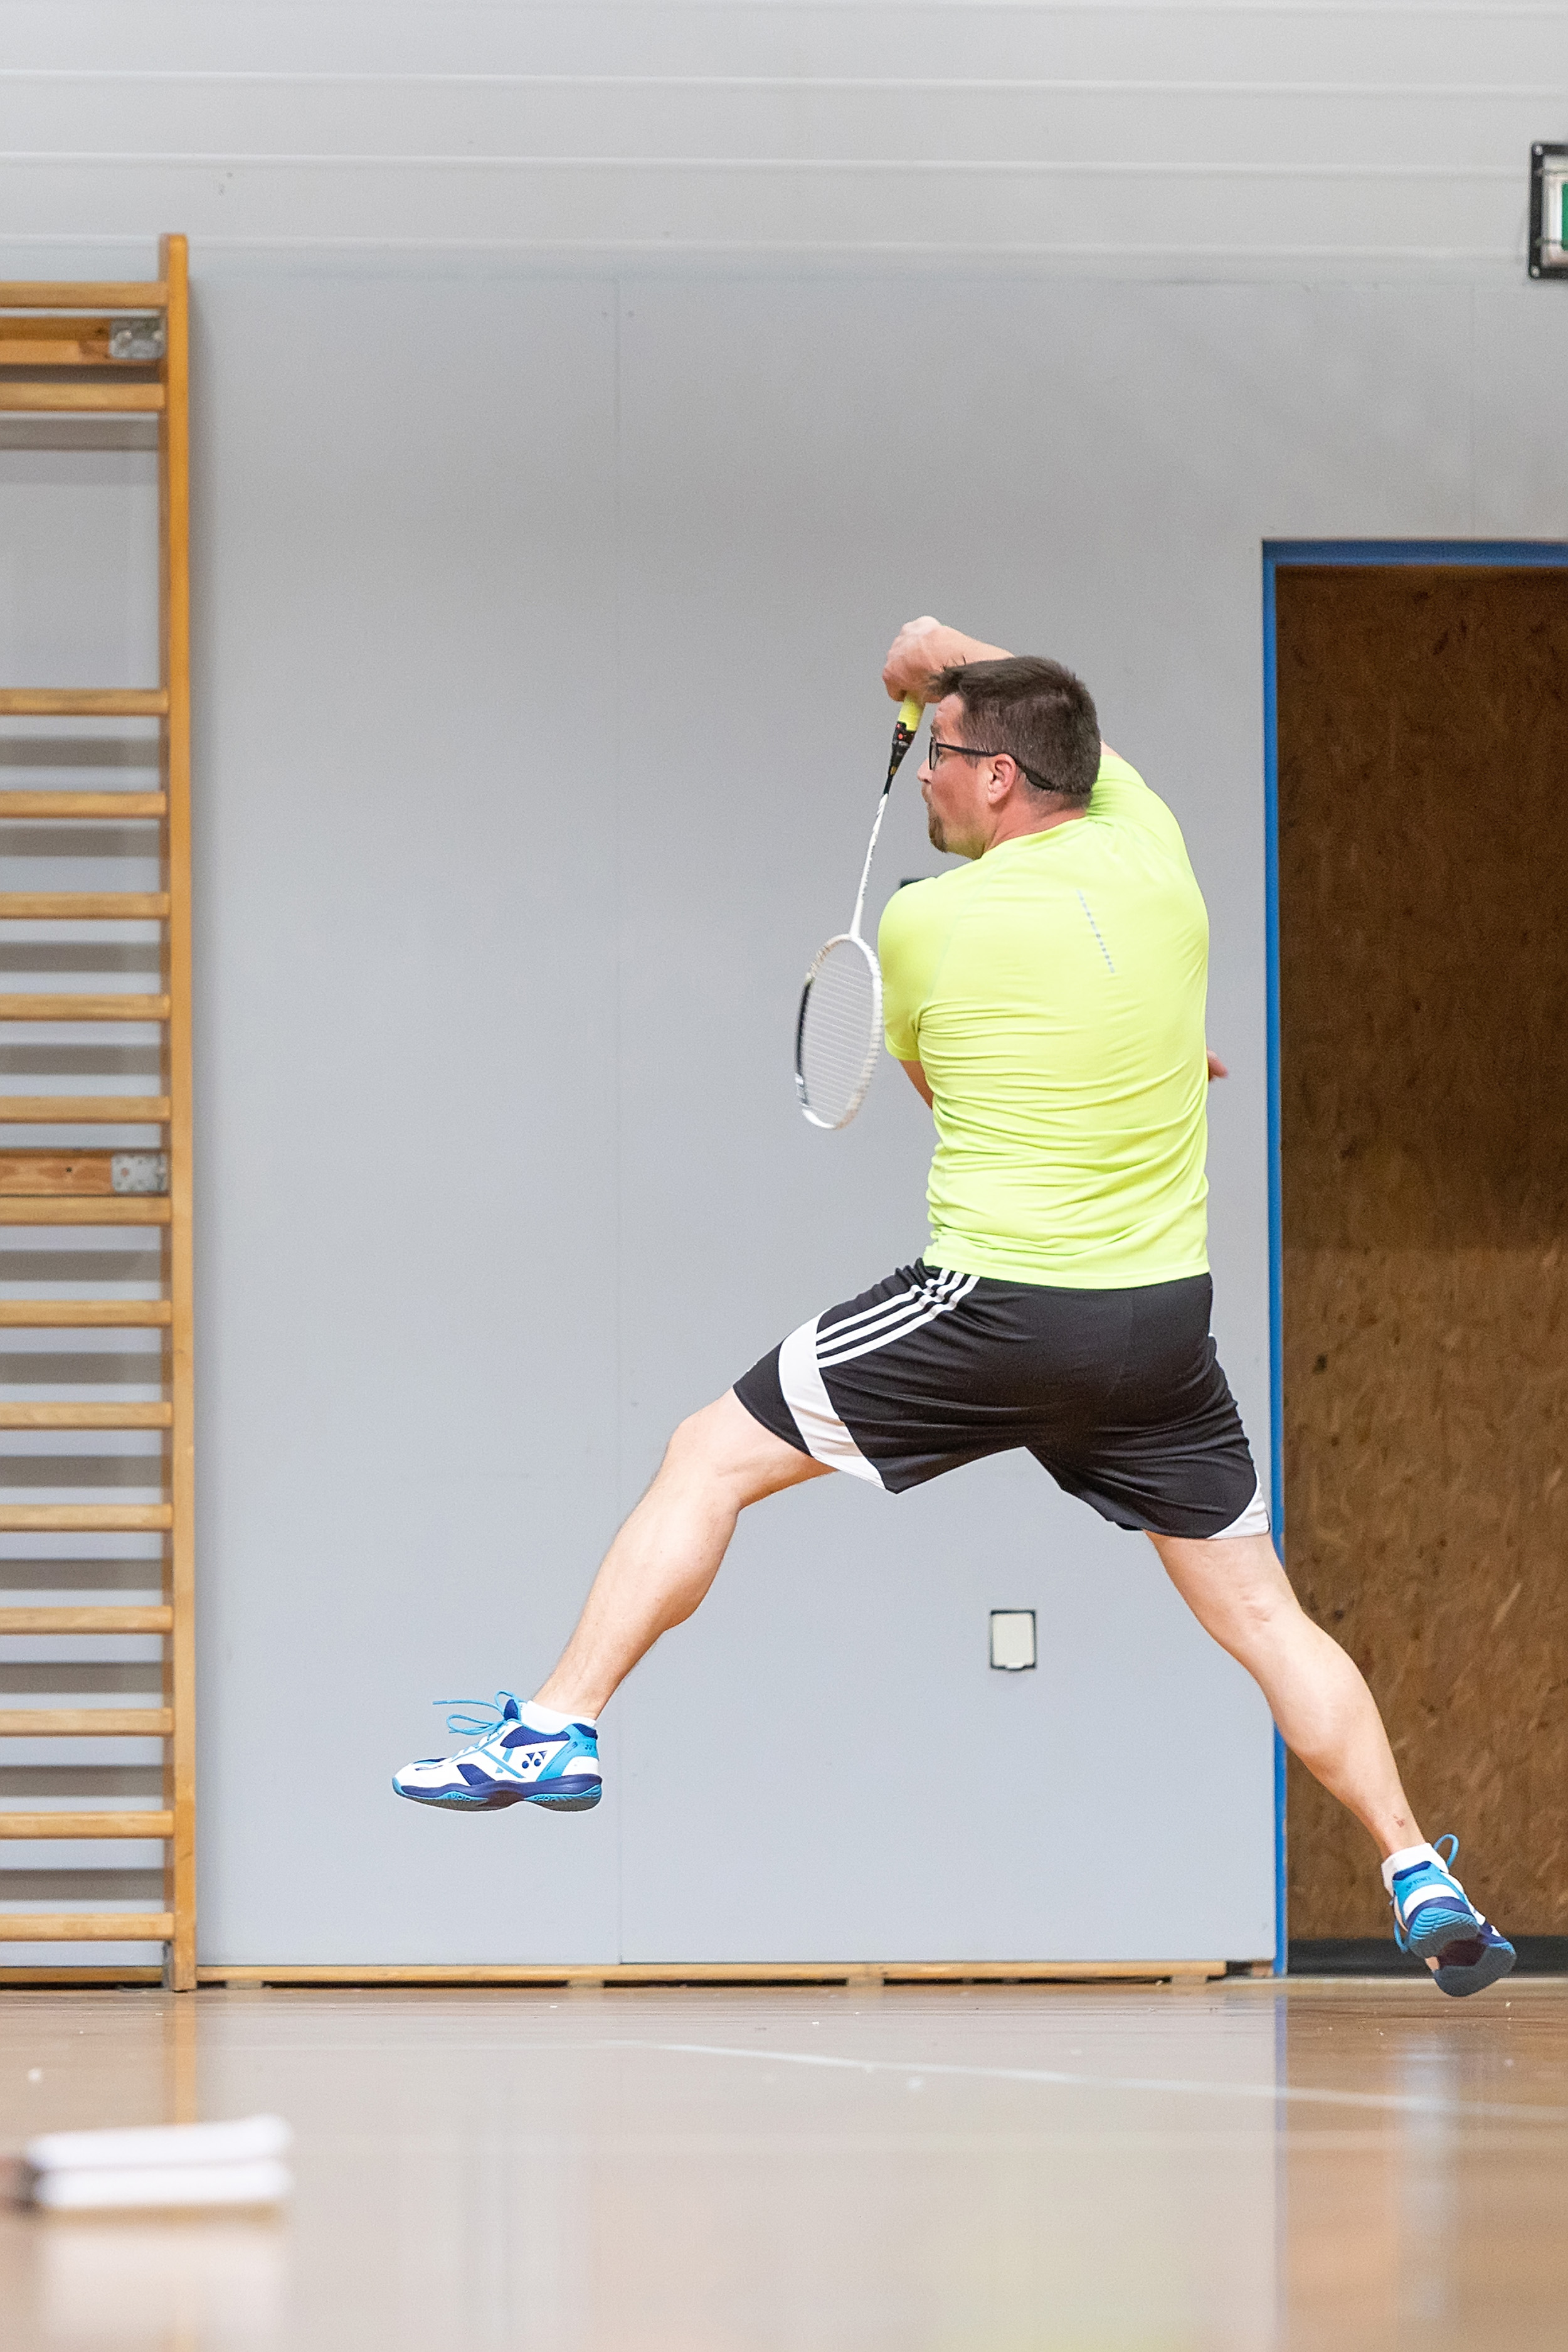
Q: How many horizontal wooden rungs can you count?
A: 15